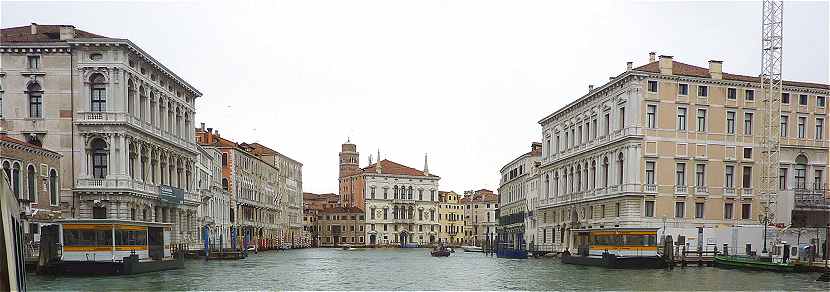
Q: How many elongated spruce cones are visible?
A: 0